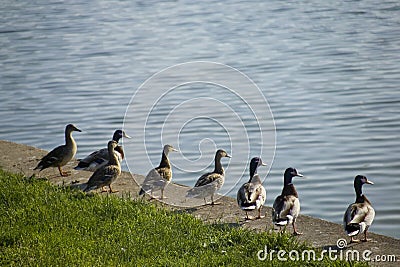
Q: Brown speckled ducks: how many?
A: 4